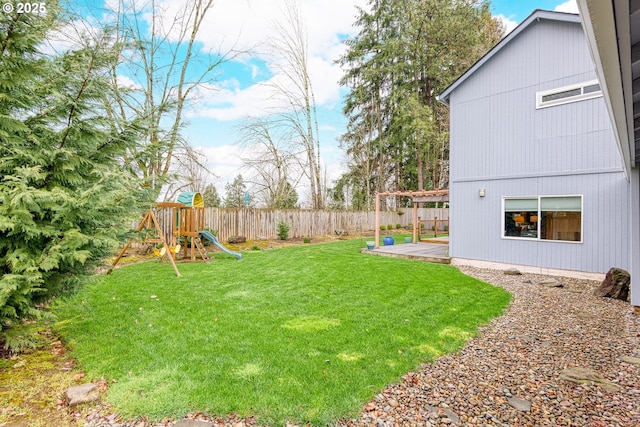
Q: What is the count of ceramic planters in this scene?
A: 3